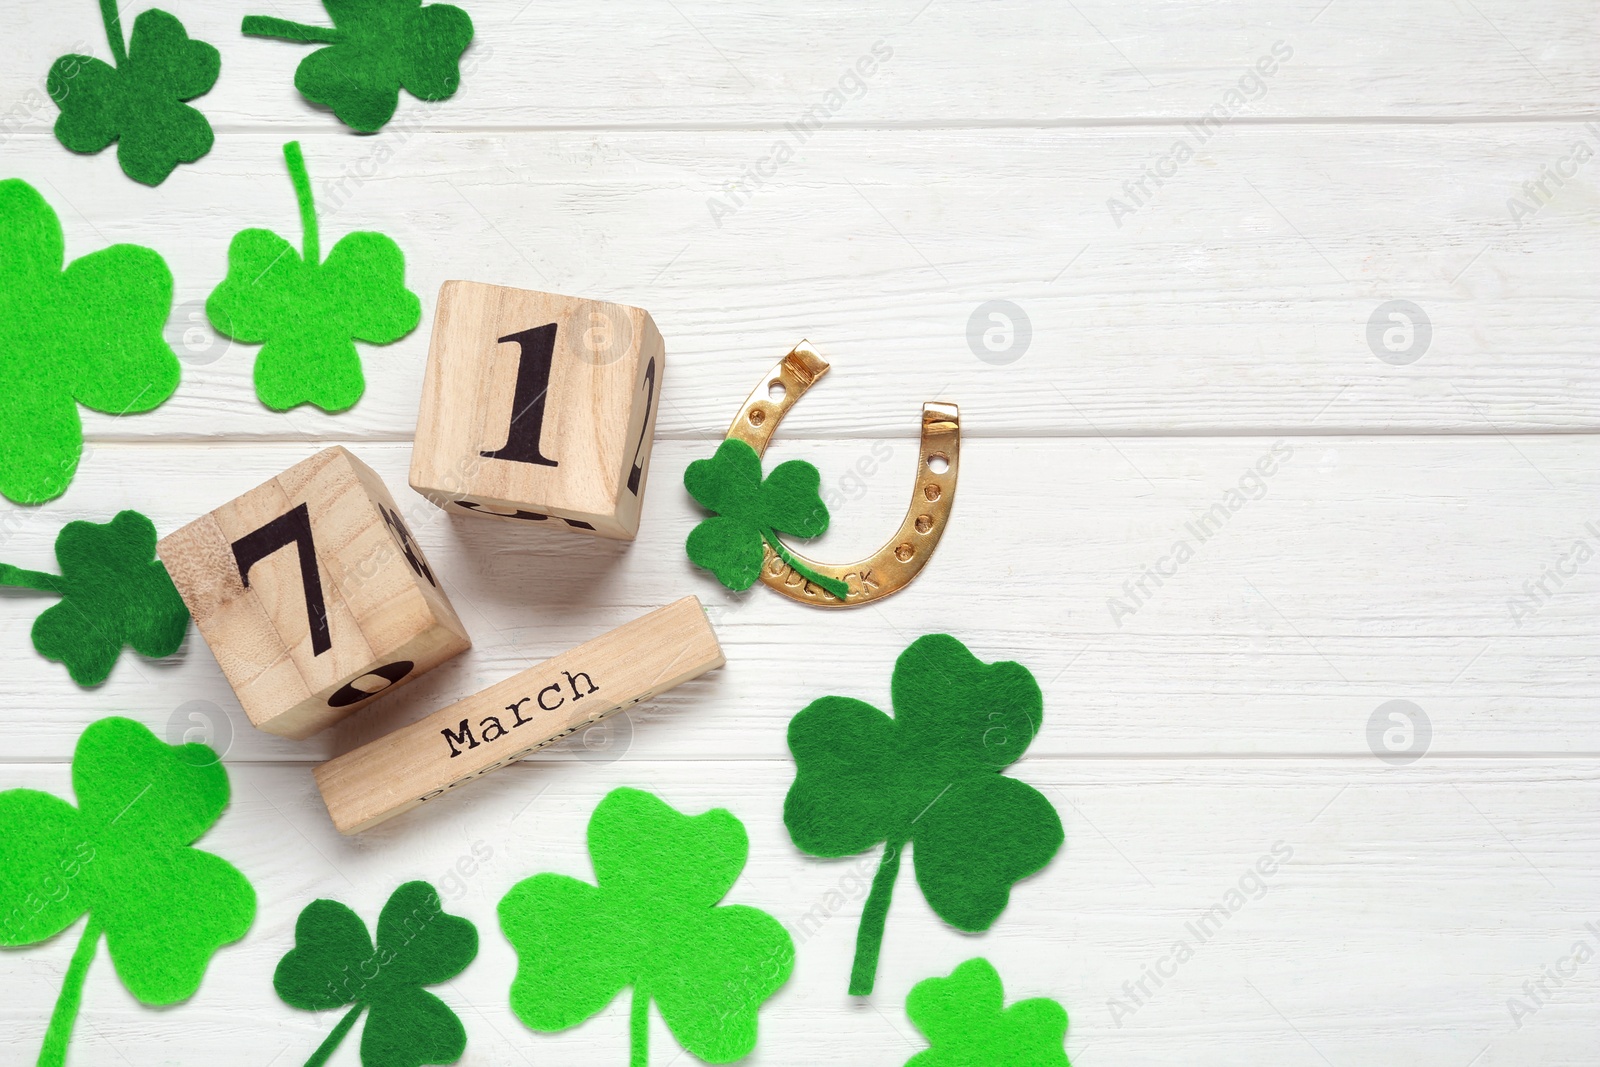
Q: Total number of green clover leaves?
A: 11